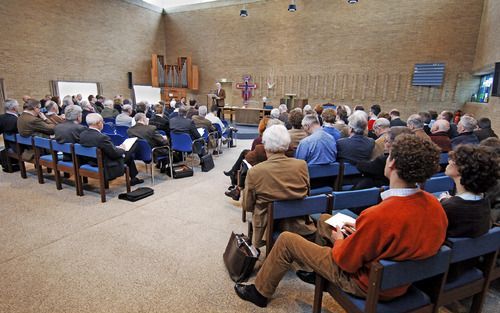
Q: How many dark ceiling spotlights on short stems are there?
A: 3